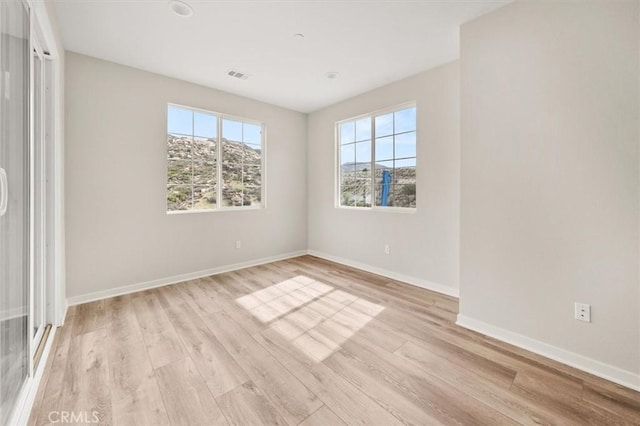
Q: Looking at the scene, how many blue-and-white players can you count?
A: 0